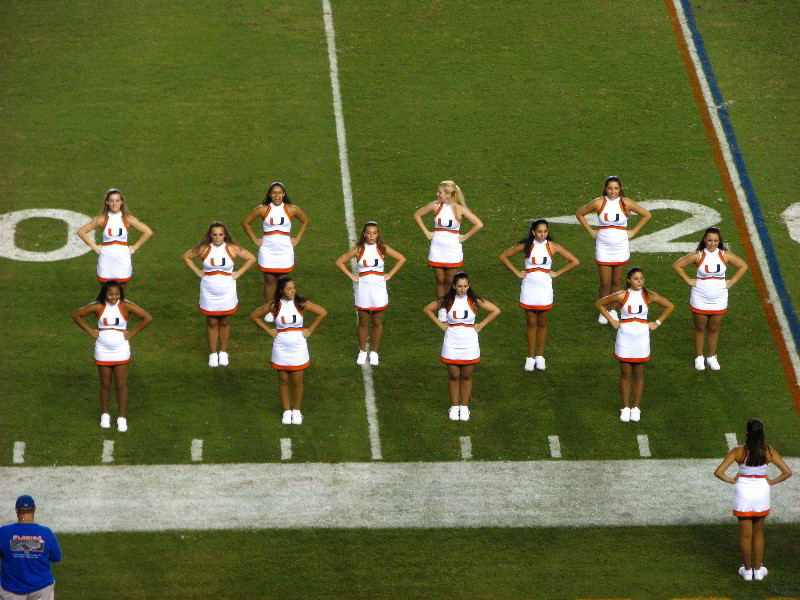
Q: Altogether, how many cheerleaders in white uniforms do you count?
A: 13